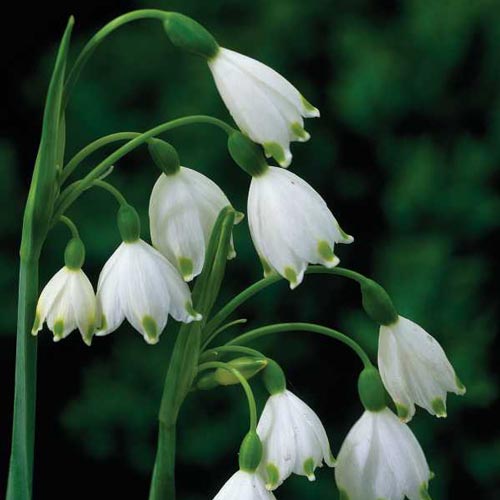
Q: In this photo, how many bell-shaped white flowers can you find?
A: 9